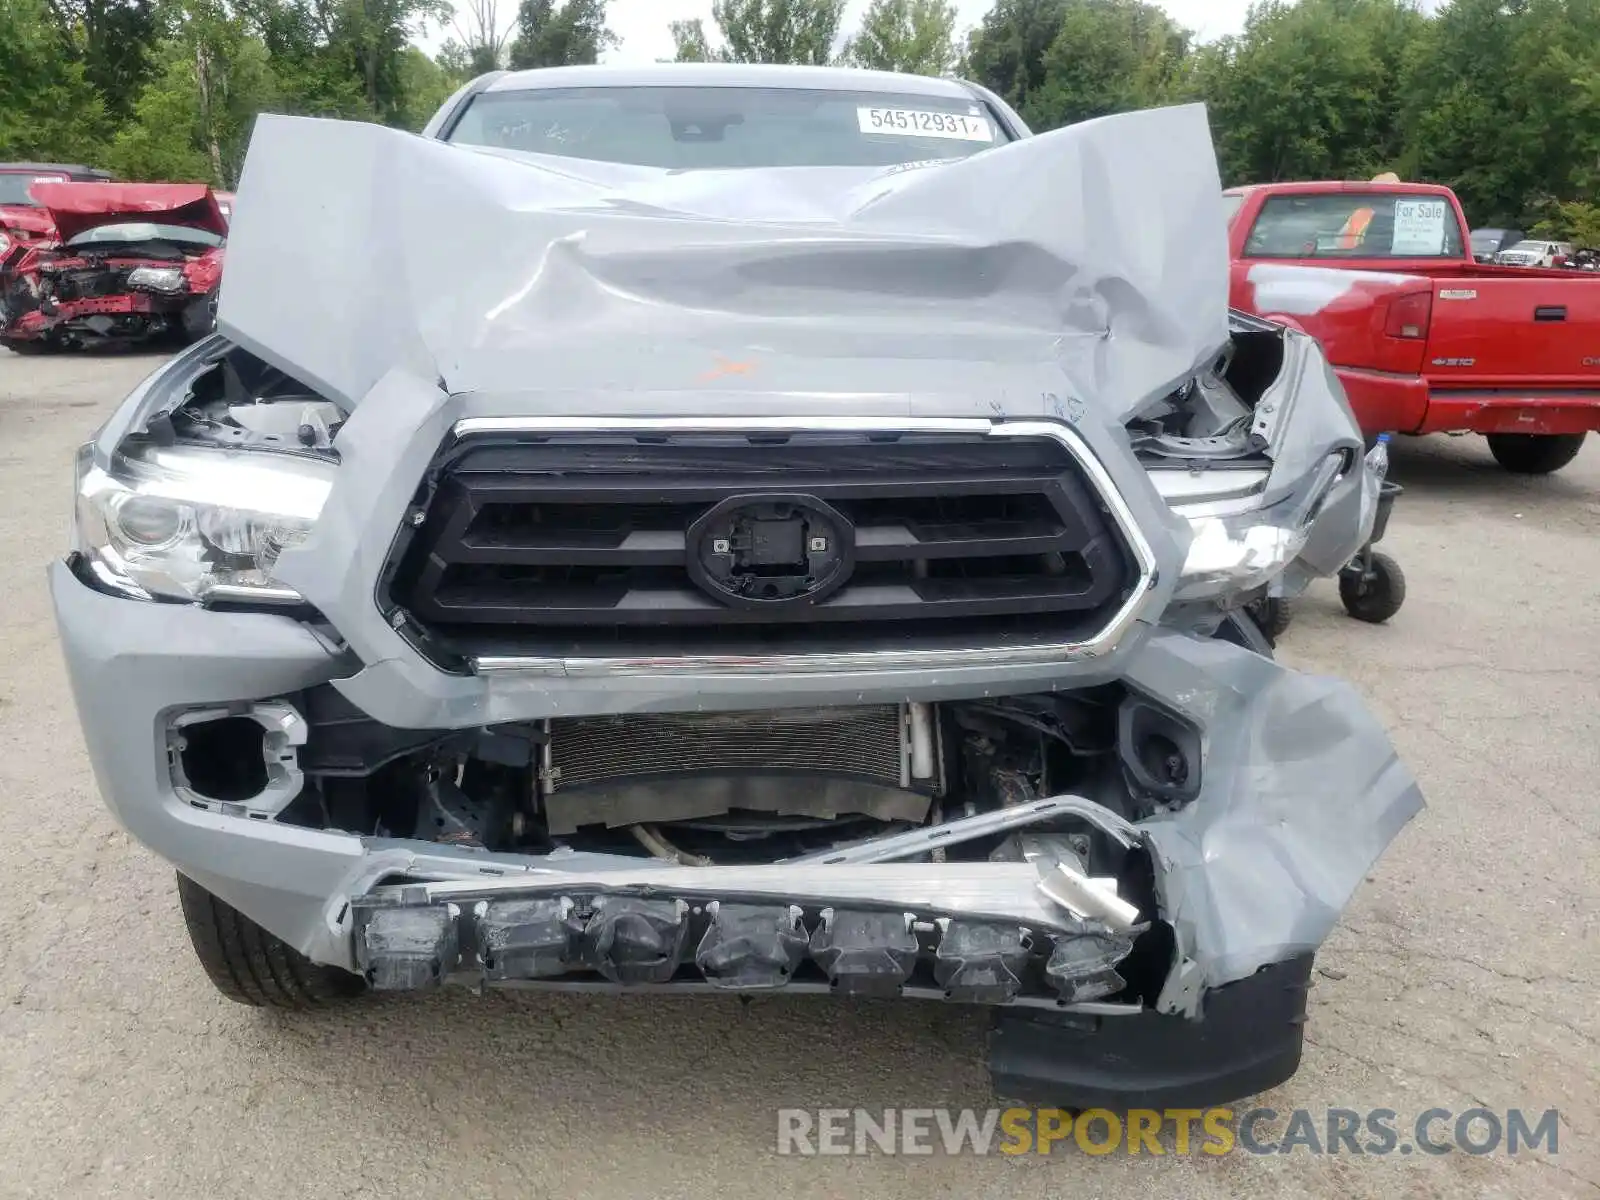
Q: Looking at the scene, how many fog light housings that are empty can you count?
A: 2